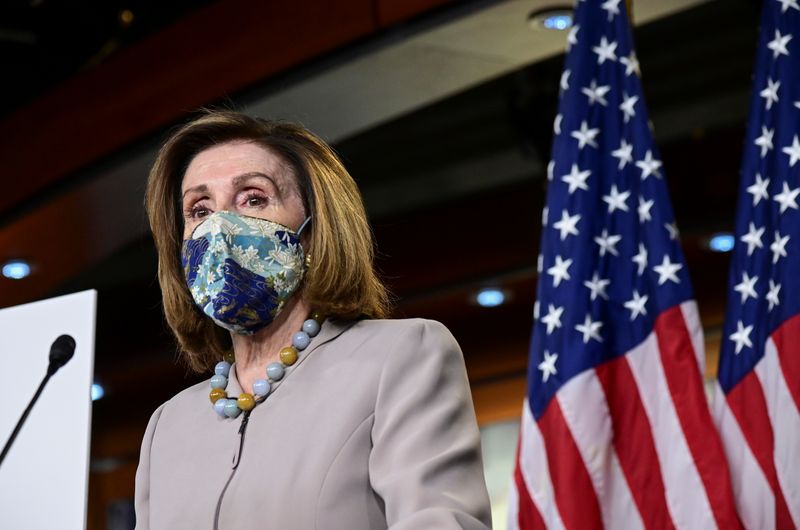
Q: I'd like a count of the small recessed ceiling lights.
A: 5